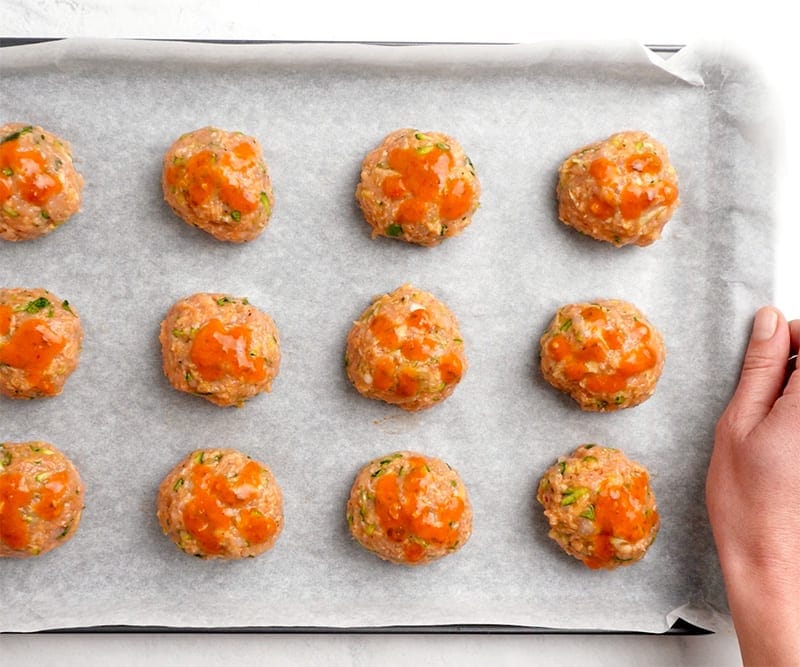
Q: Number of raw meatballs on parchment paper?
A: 12